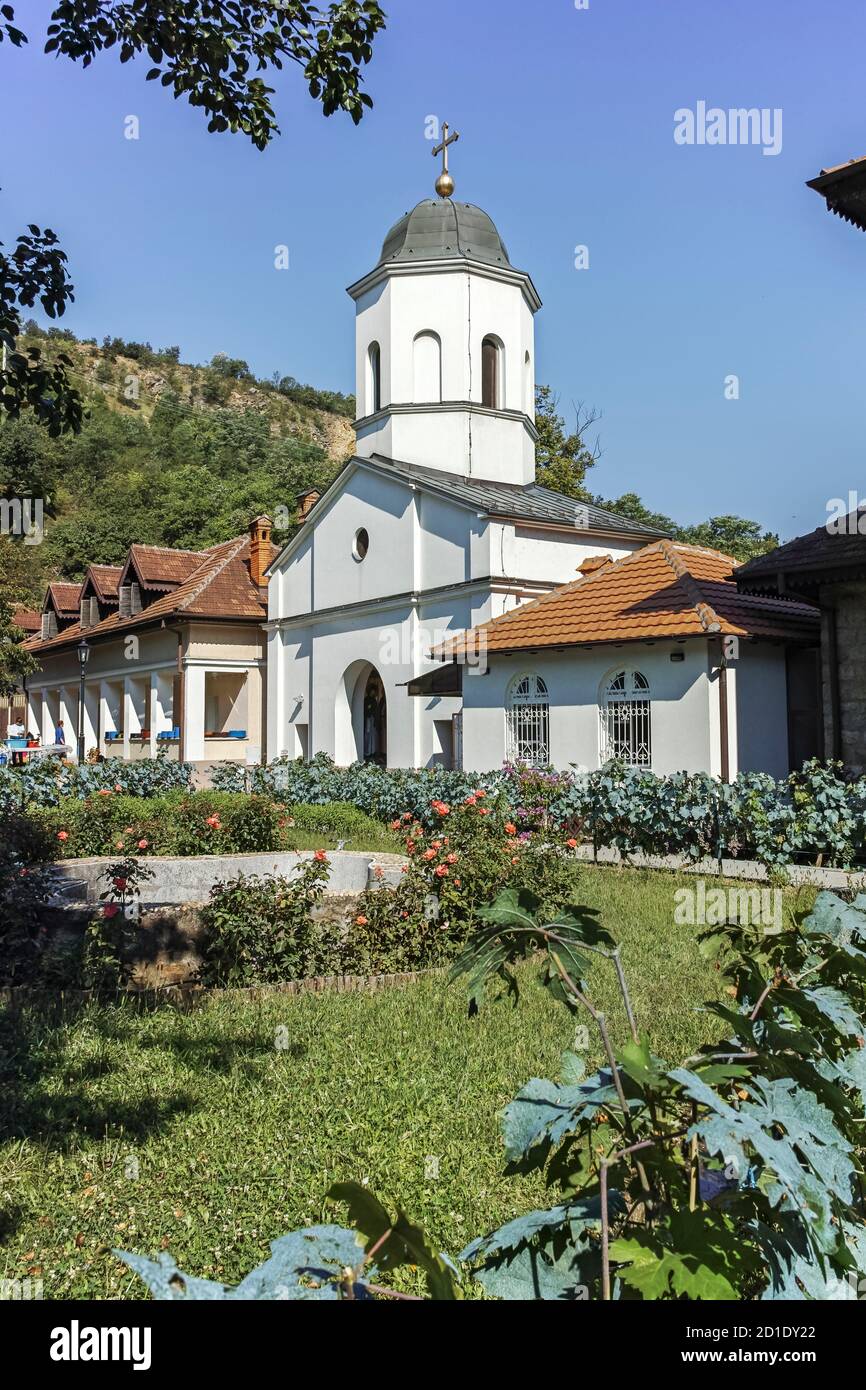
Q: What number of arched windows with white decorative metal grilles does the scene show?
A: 2